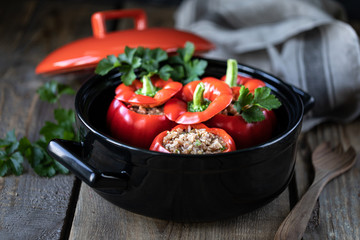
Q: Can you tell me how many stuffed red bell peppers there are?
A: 3